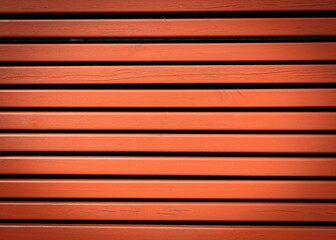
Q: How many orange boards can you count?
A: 11